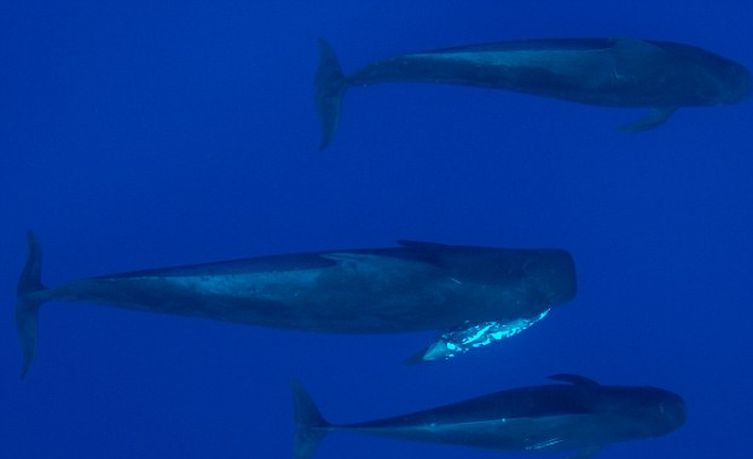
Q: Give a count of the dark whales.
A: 3